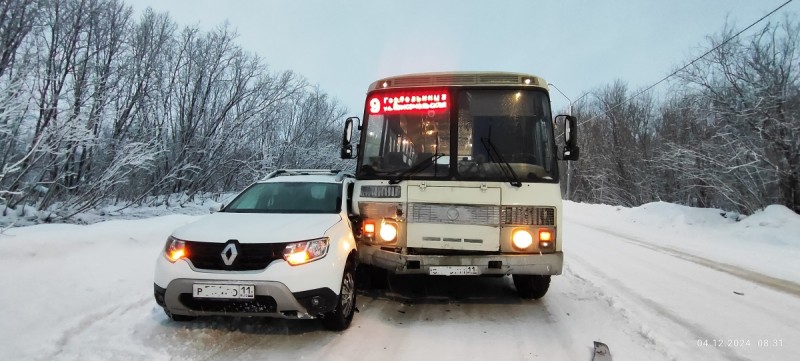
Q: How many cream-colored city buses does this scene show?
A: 1